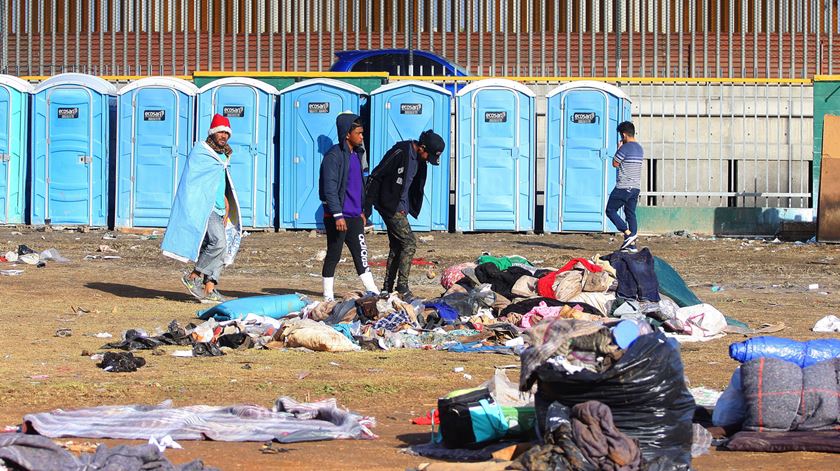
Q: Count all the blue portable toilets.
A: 8